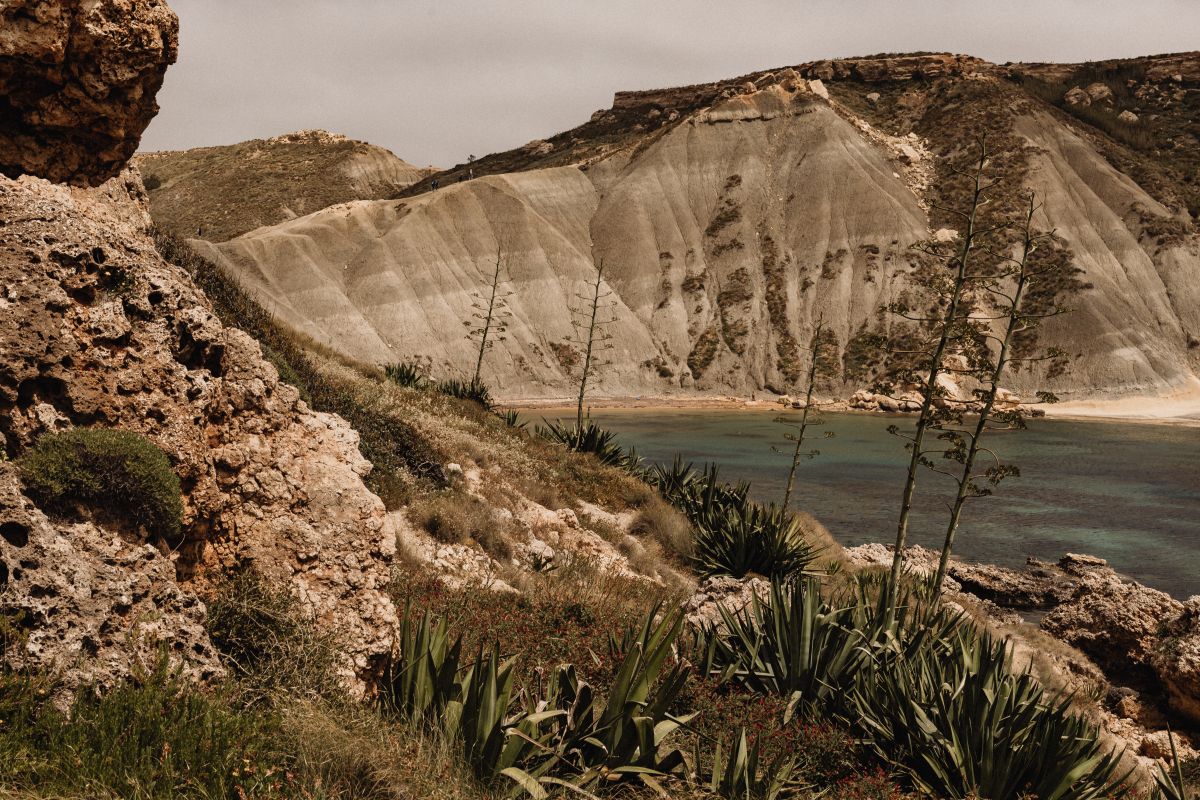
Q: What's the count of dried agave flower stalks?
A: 5